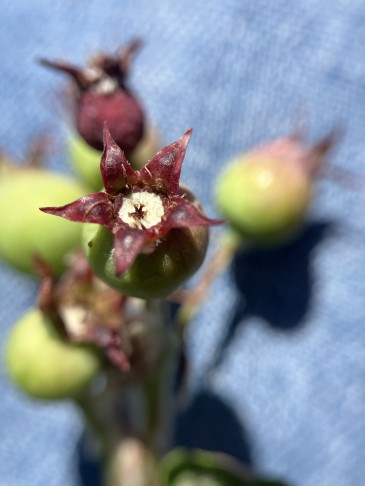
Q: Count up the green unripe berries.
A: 5